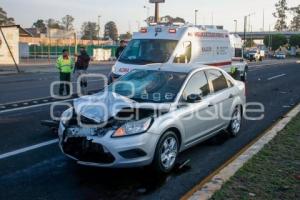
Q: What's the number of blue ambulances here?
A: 0